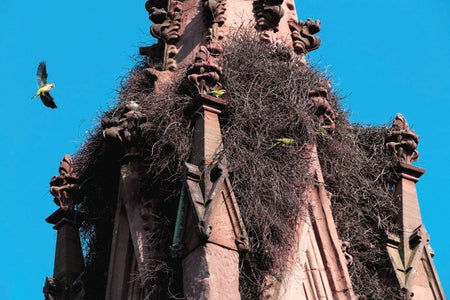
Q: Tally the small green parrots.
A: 4